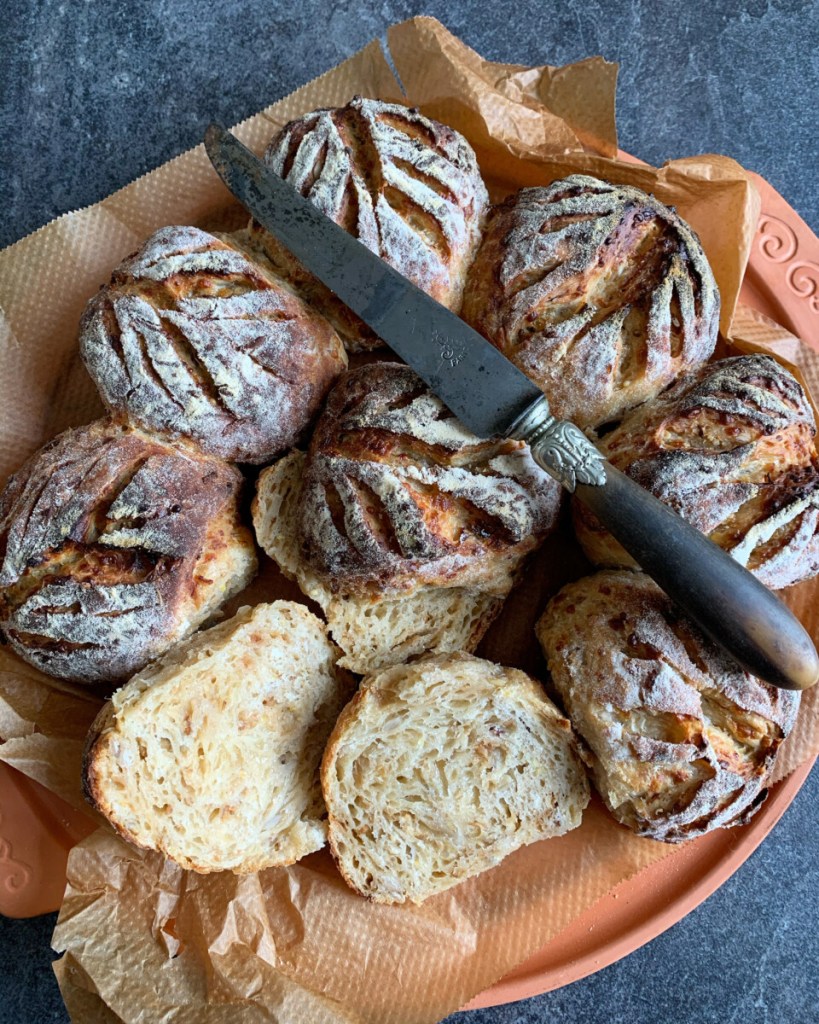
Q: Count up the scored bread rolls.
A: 7